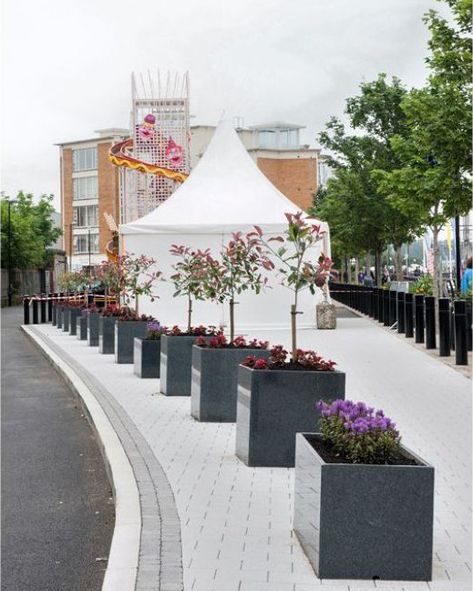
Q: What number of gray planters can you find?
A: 13